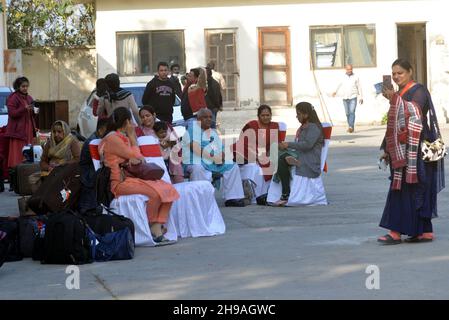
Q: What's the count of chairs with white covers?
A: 4